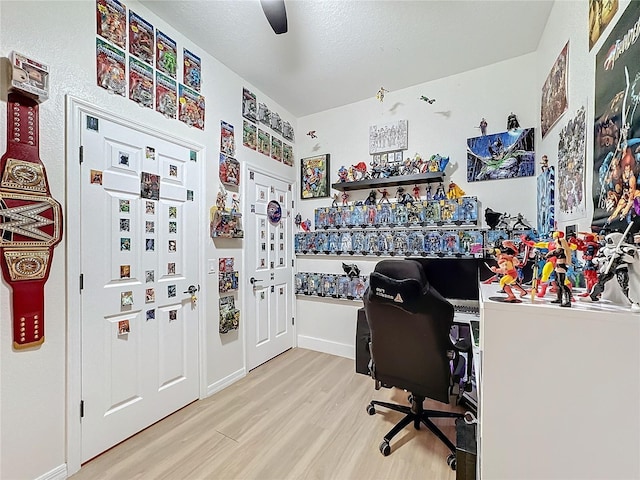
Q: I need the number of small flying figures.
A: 3